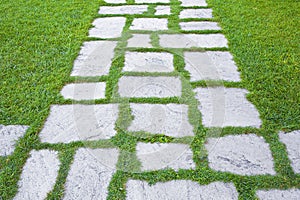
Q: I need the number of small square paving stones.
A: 2